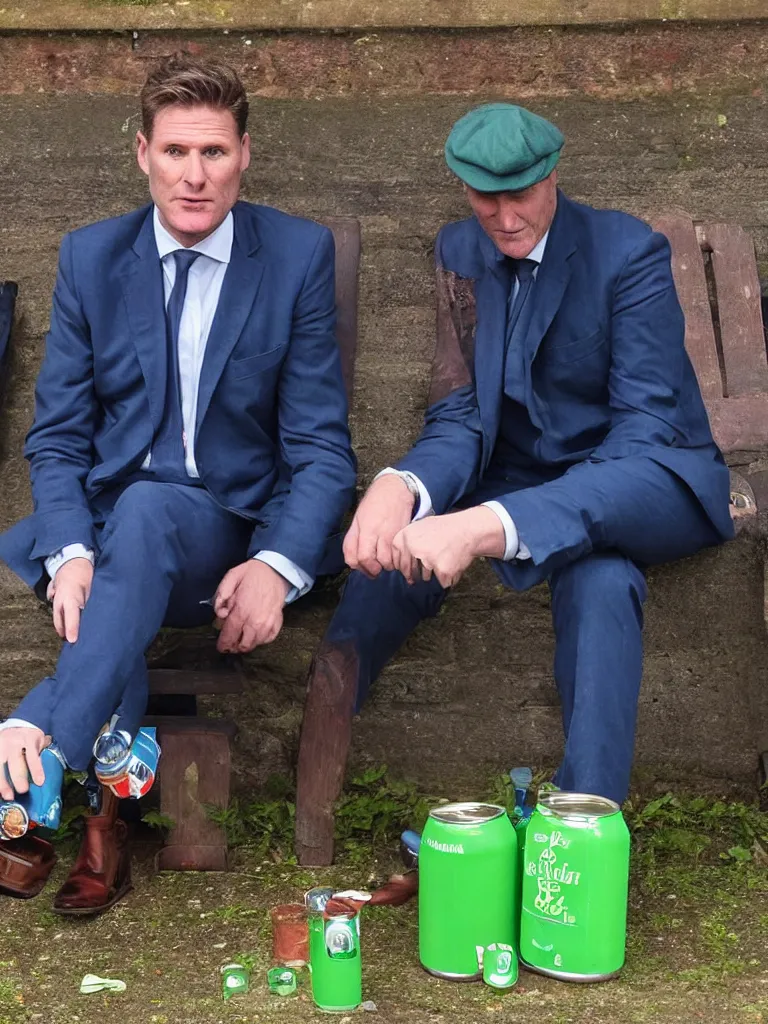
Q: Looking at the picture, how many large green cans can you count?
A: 2